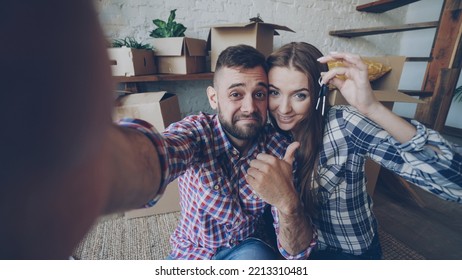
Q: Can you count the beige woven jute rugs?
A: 1